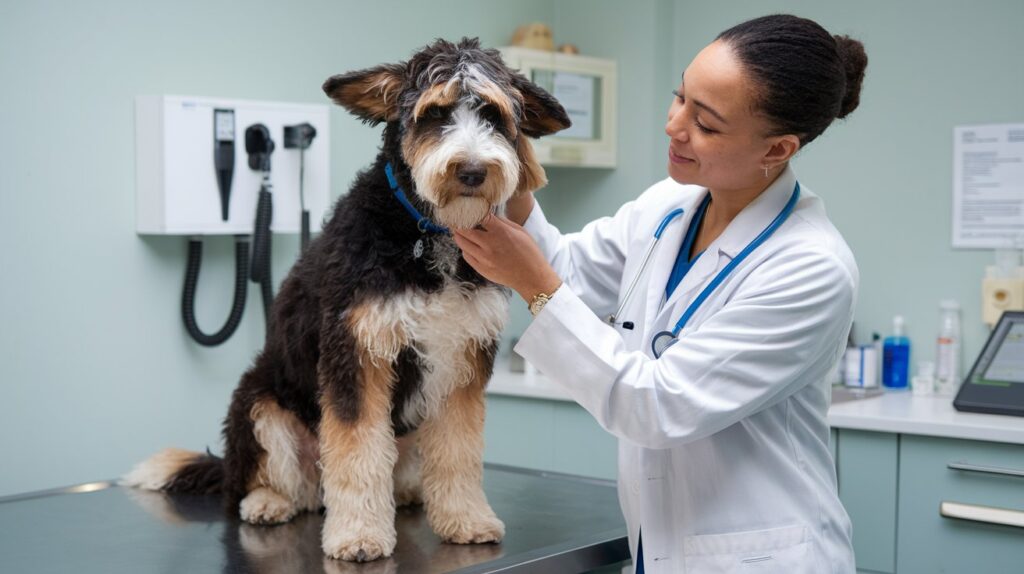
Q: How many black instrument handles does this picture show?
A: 3